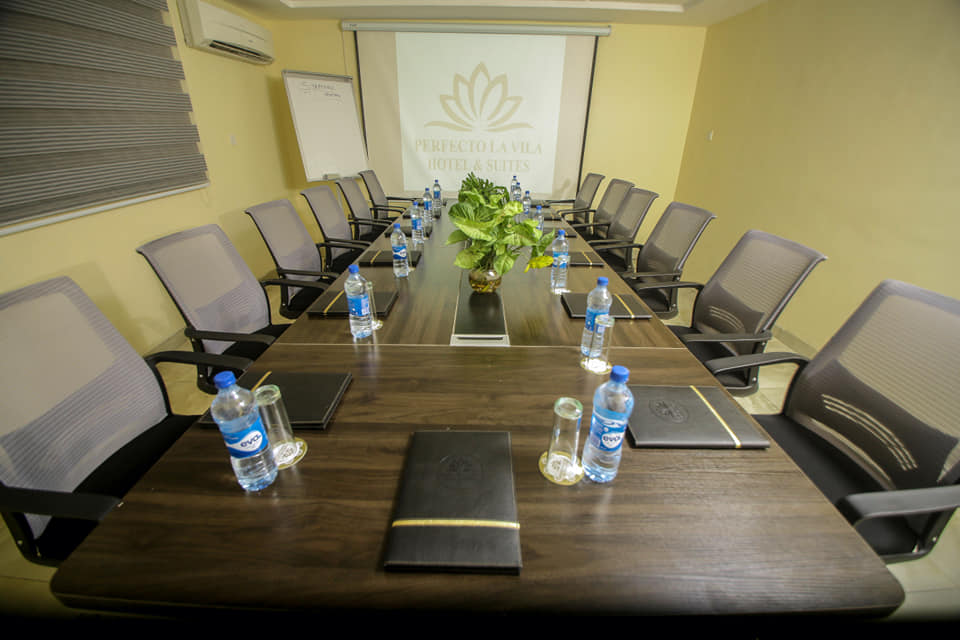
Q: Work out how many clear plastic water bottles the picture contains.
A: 13